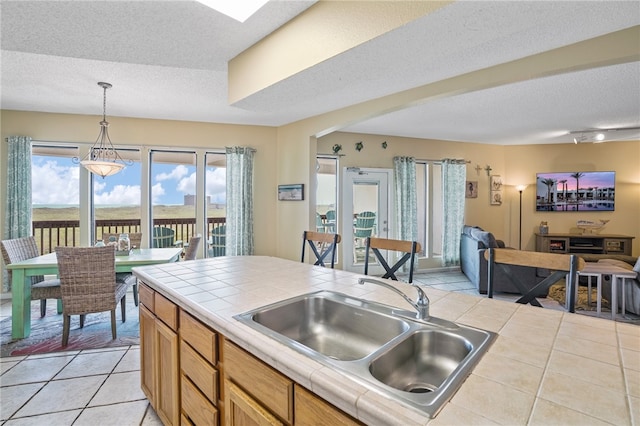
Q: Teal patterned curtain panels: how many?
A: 4